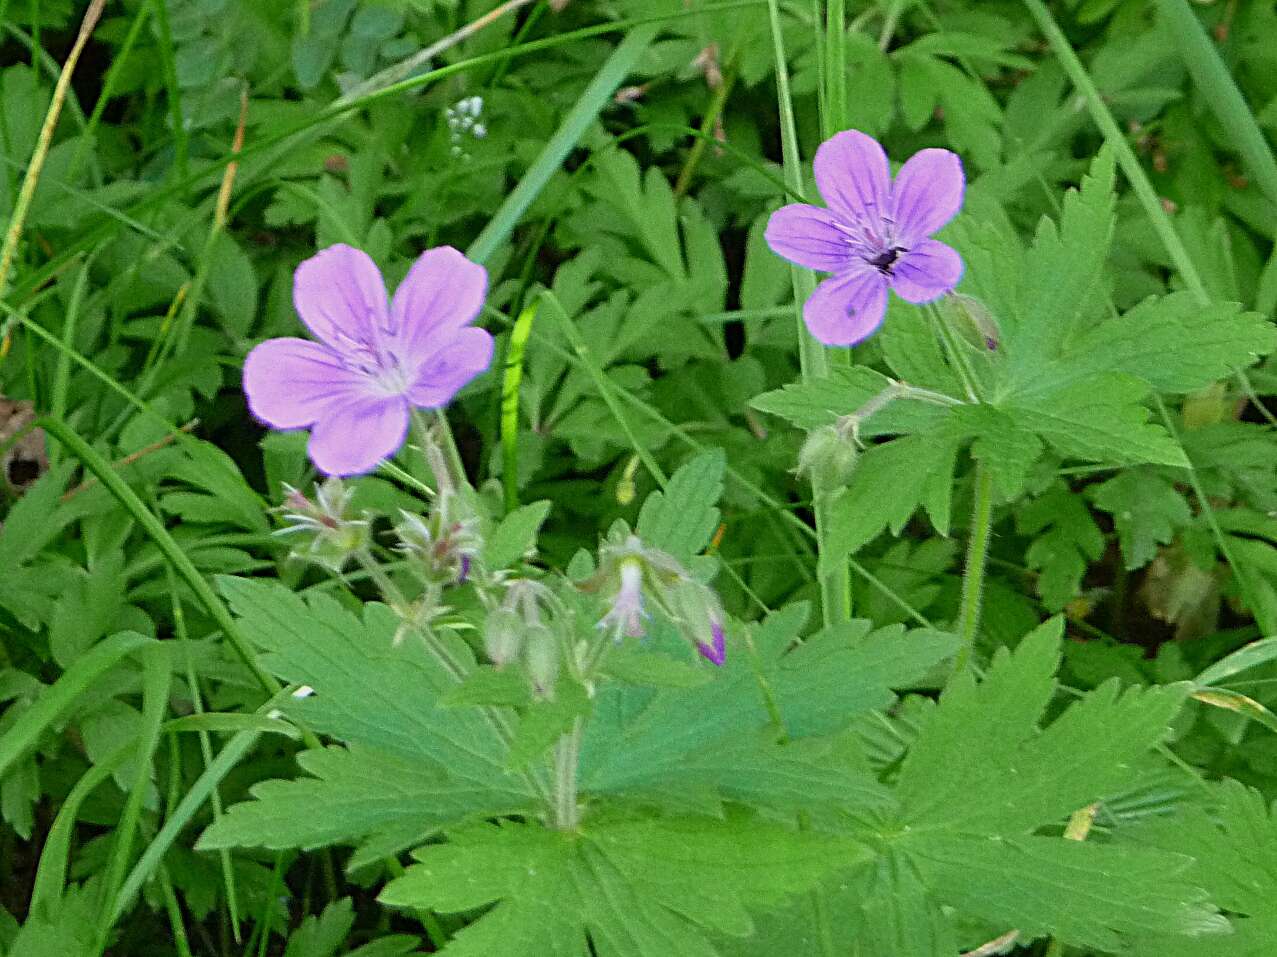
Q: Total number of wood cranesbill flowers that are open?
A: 2